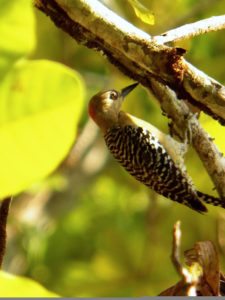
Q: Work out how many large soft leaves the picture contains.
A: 3